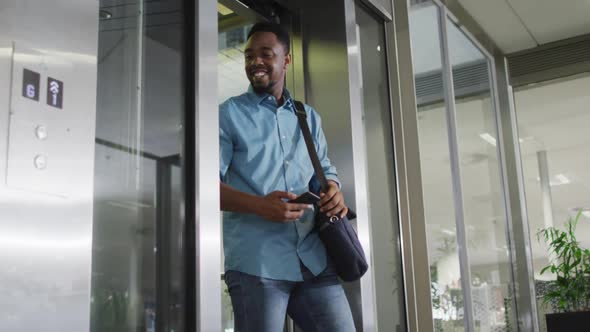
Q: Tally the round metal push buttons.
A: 2